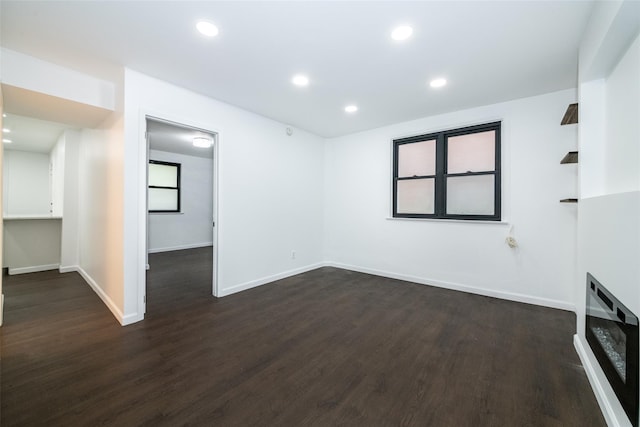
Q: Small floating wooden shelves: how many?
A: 3